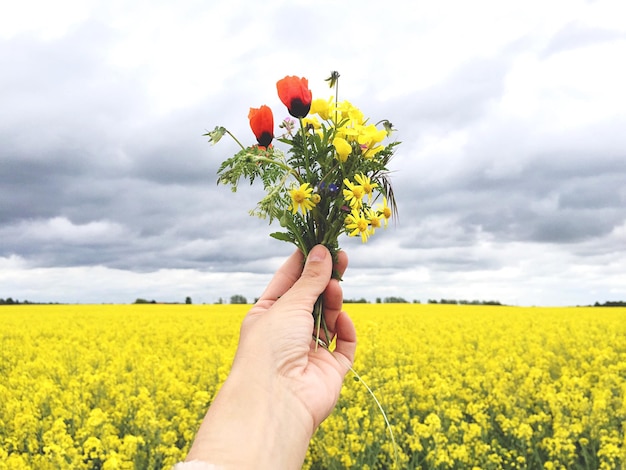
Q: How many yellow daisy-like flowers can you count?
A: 6